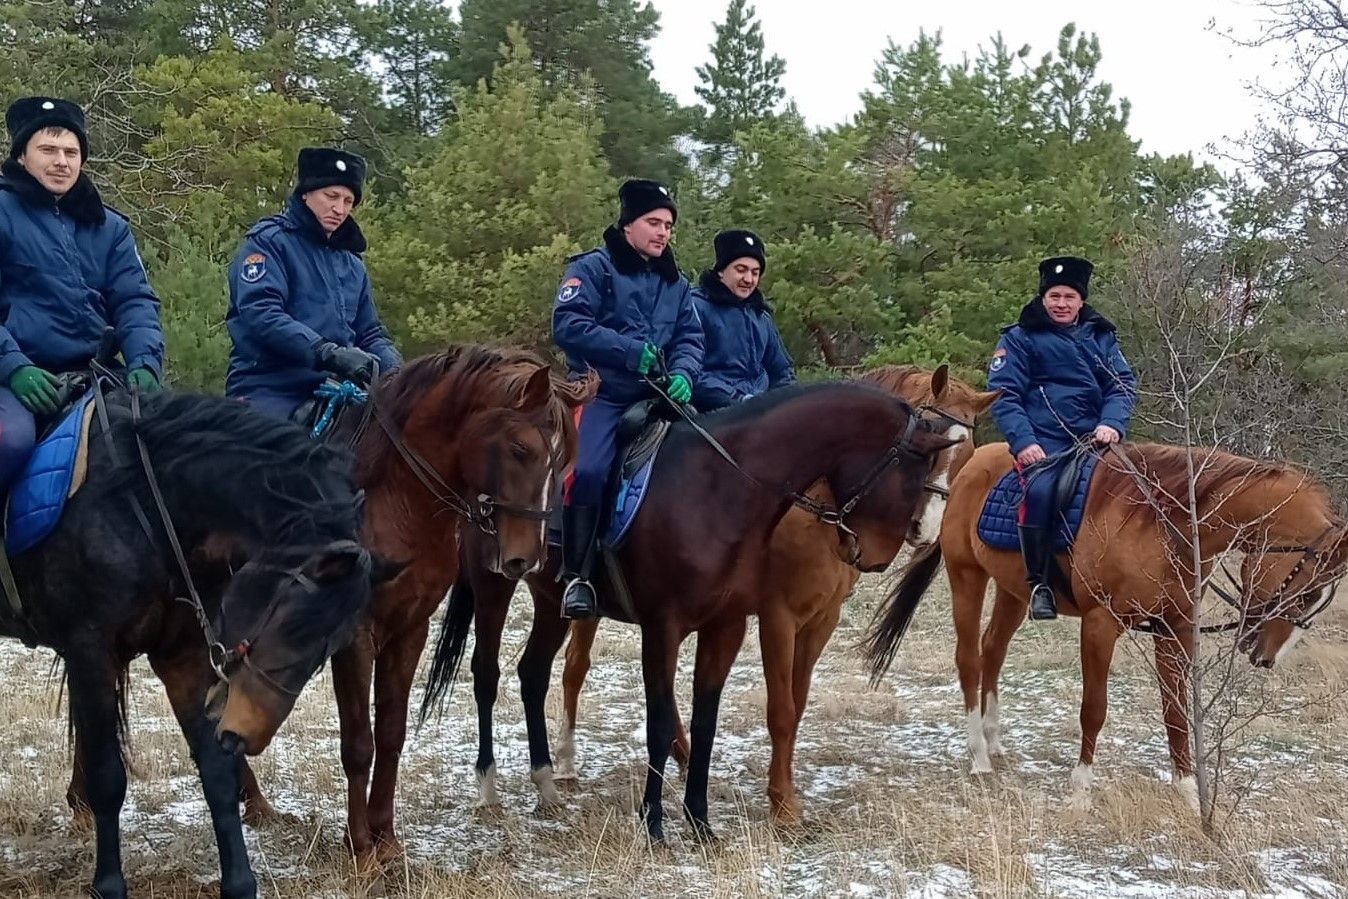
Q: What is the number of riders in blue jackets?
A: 5